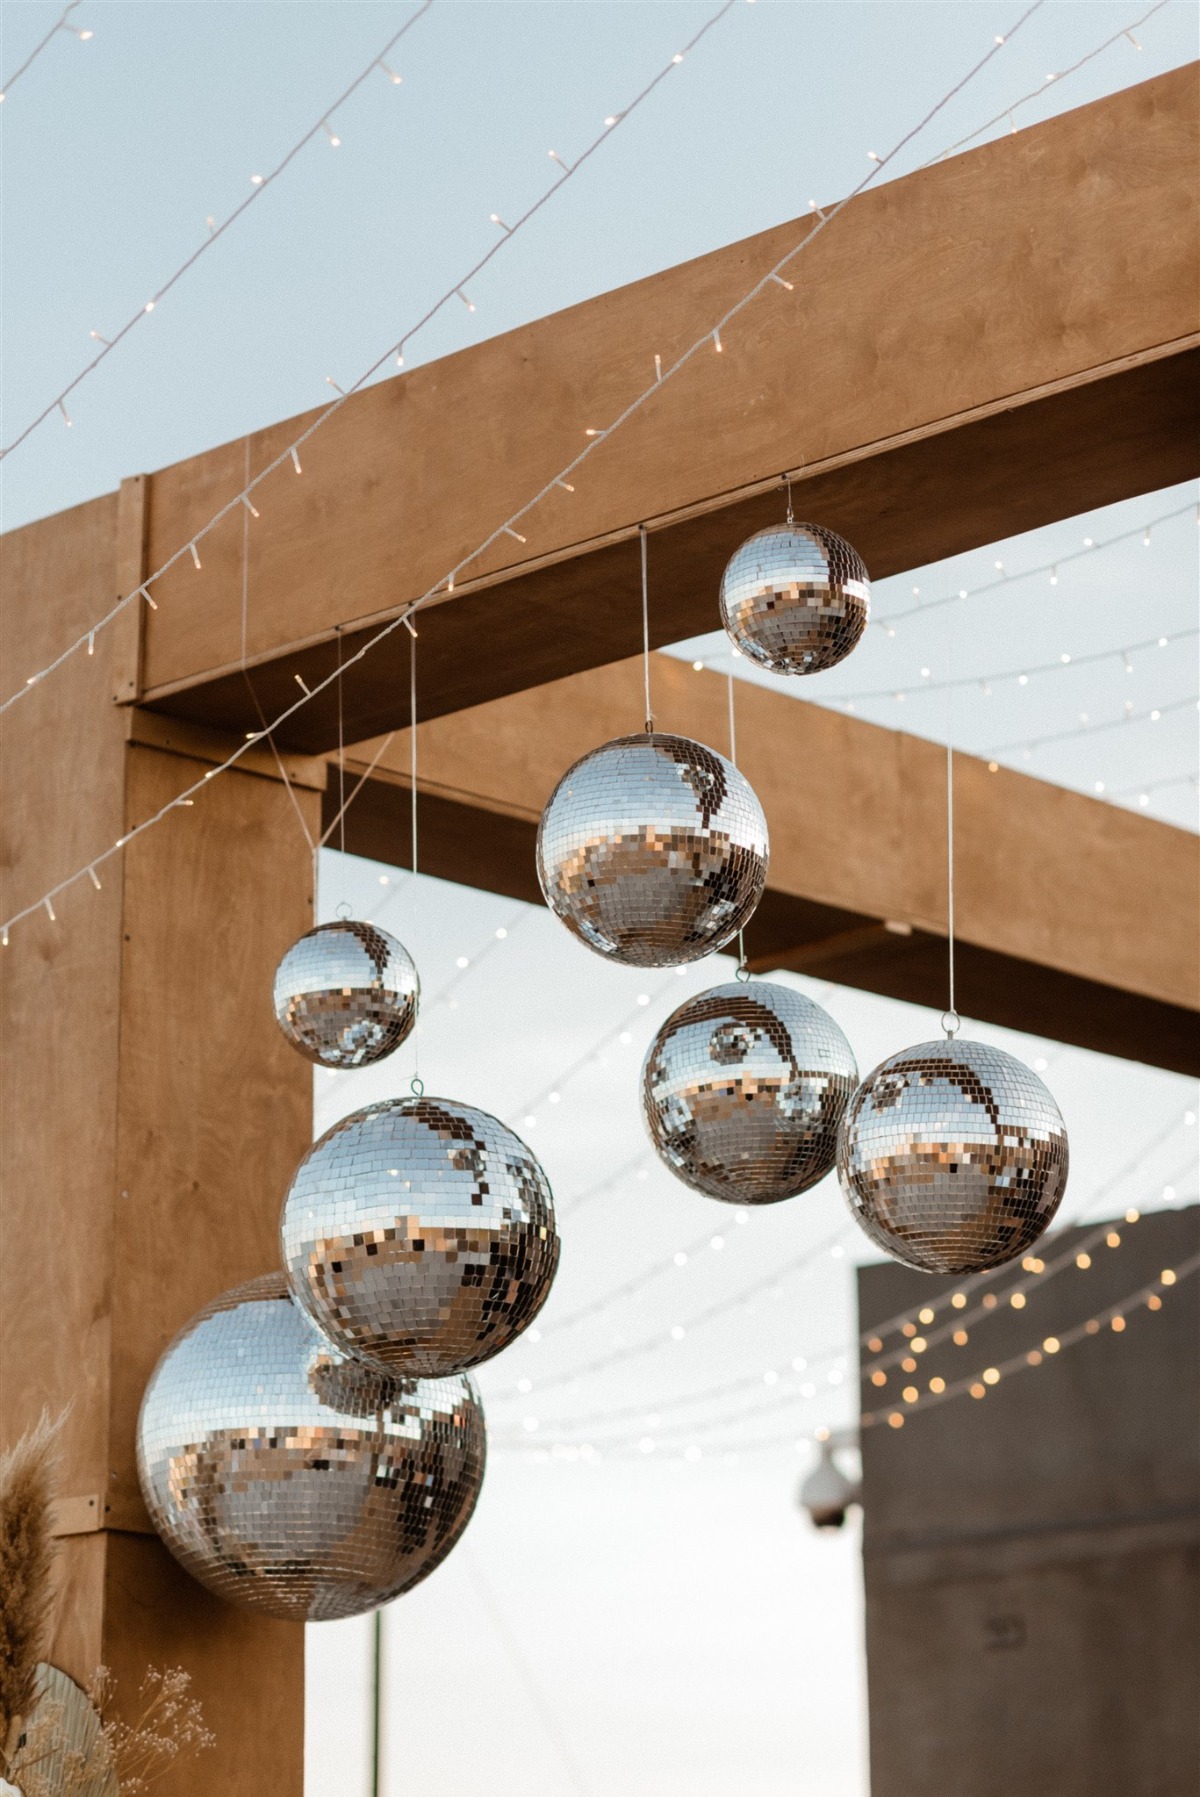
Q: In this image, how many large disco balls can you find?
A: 5